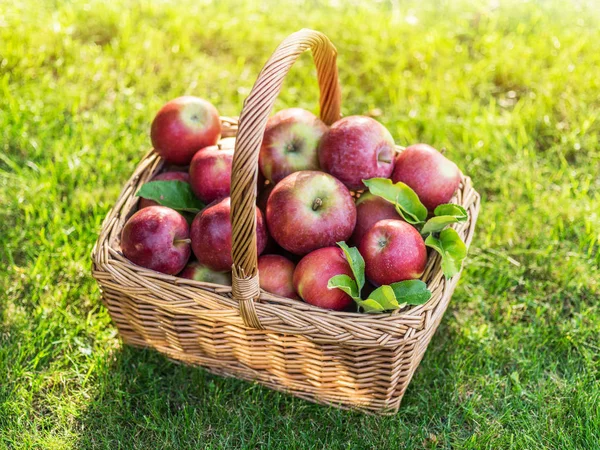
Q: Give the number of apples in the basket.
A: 14